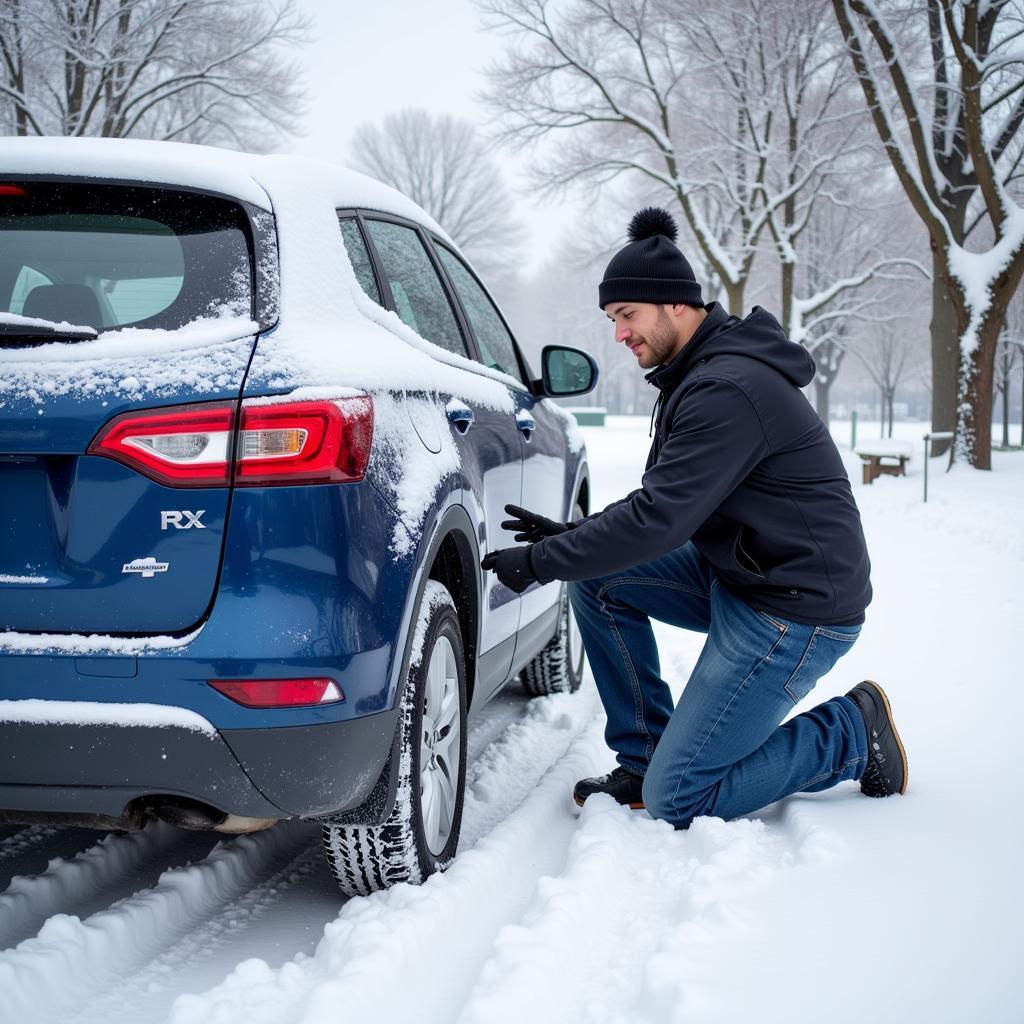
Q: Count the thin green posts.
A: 2